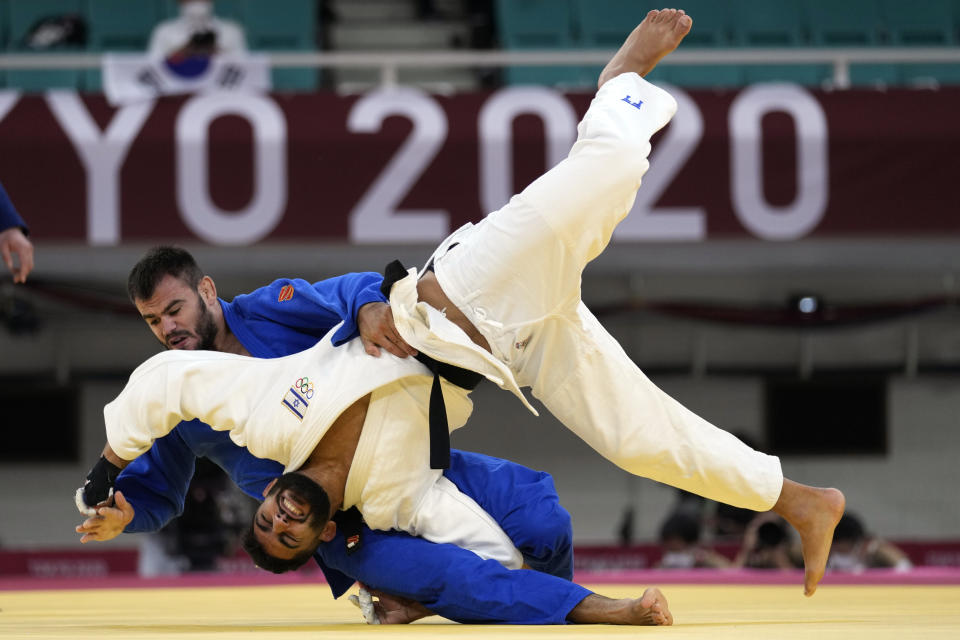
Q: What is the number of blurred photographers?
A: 3